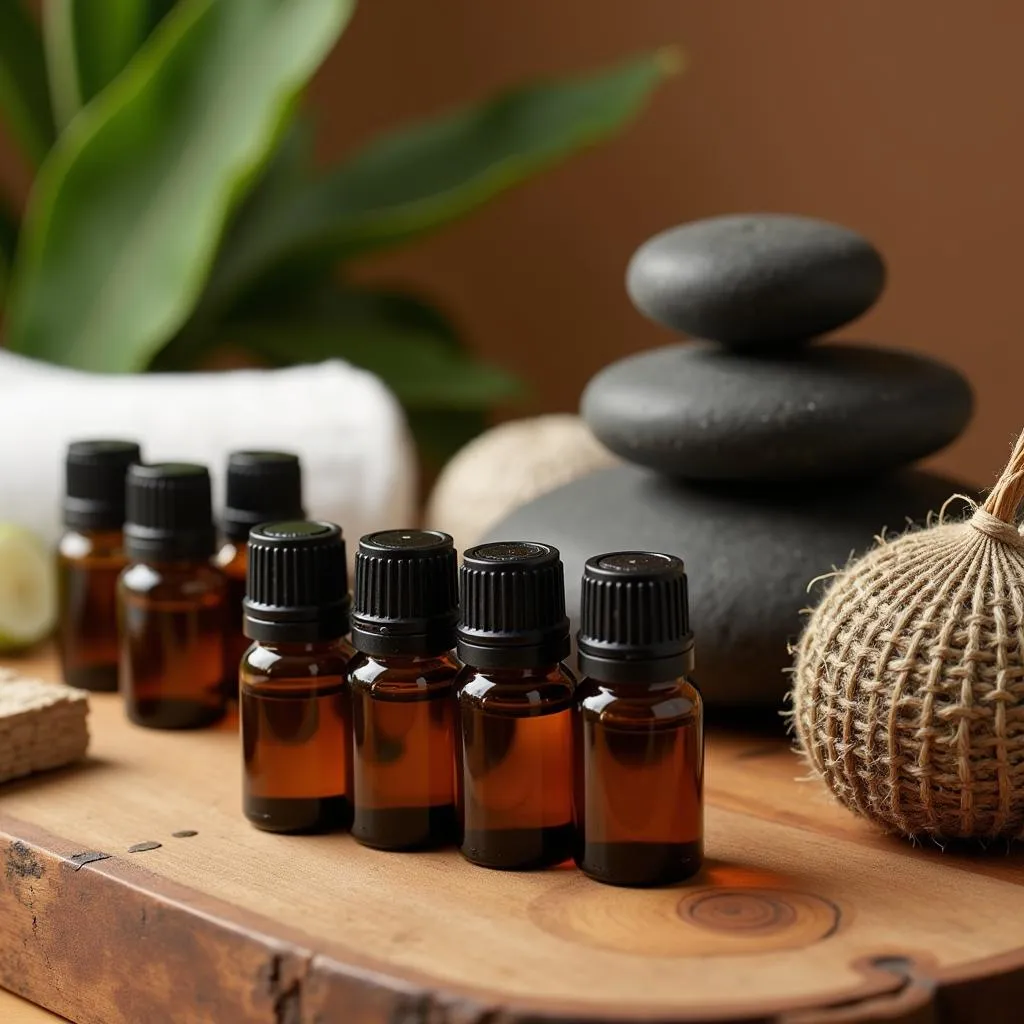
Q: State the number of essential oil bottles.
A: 7